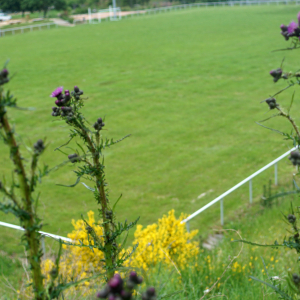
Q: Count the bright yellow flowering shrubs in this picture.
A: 2